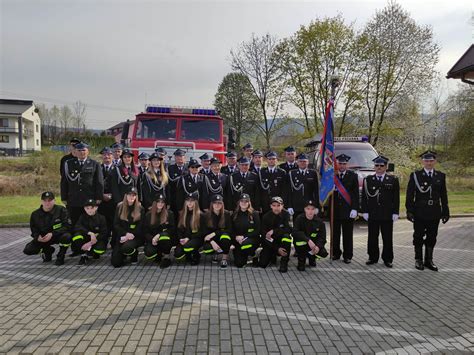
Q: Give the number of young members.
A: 9